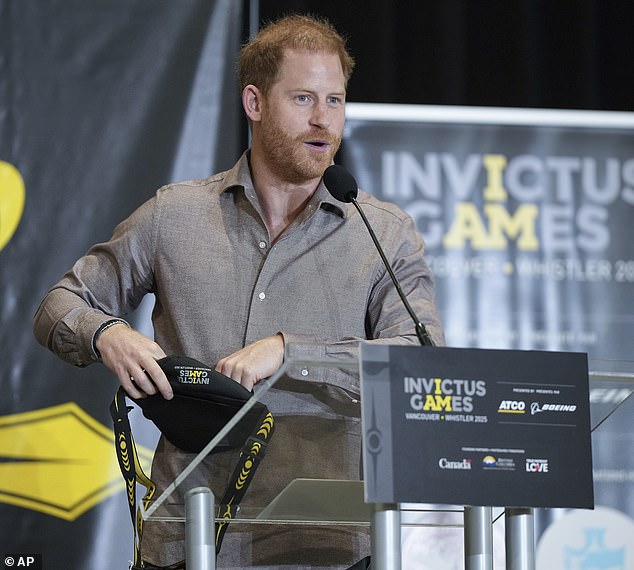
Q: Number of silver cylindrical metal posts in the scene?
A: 4